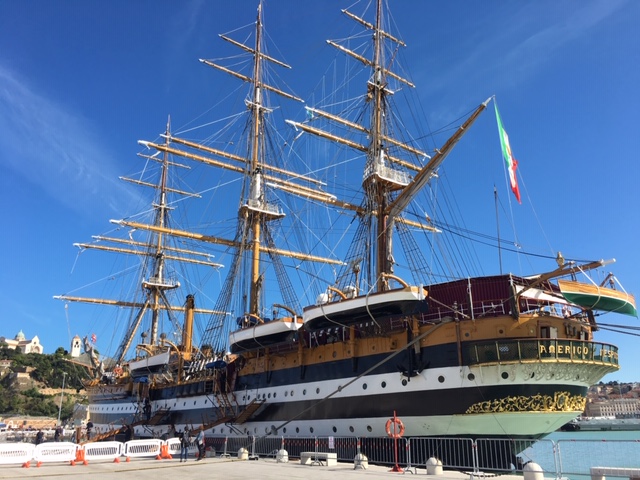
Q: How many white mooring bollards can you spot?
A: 5